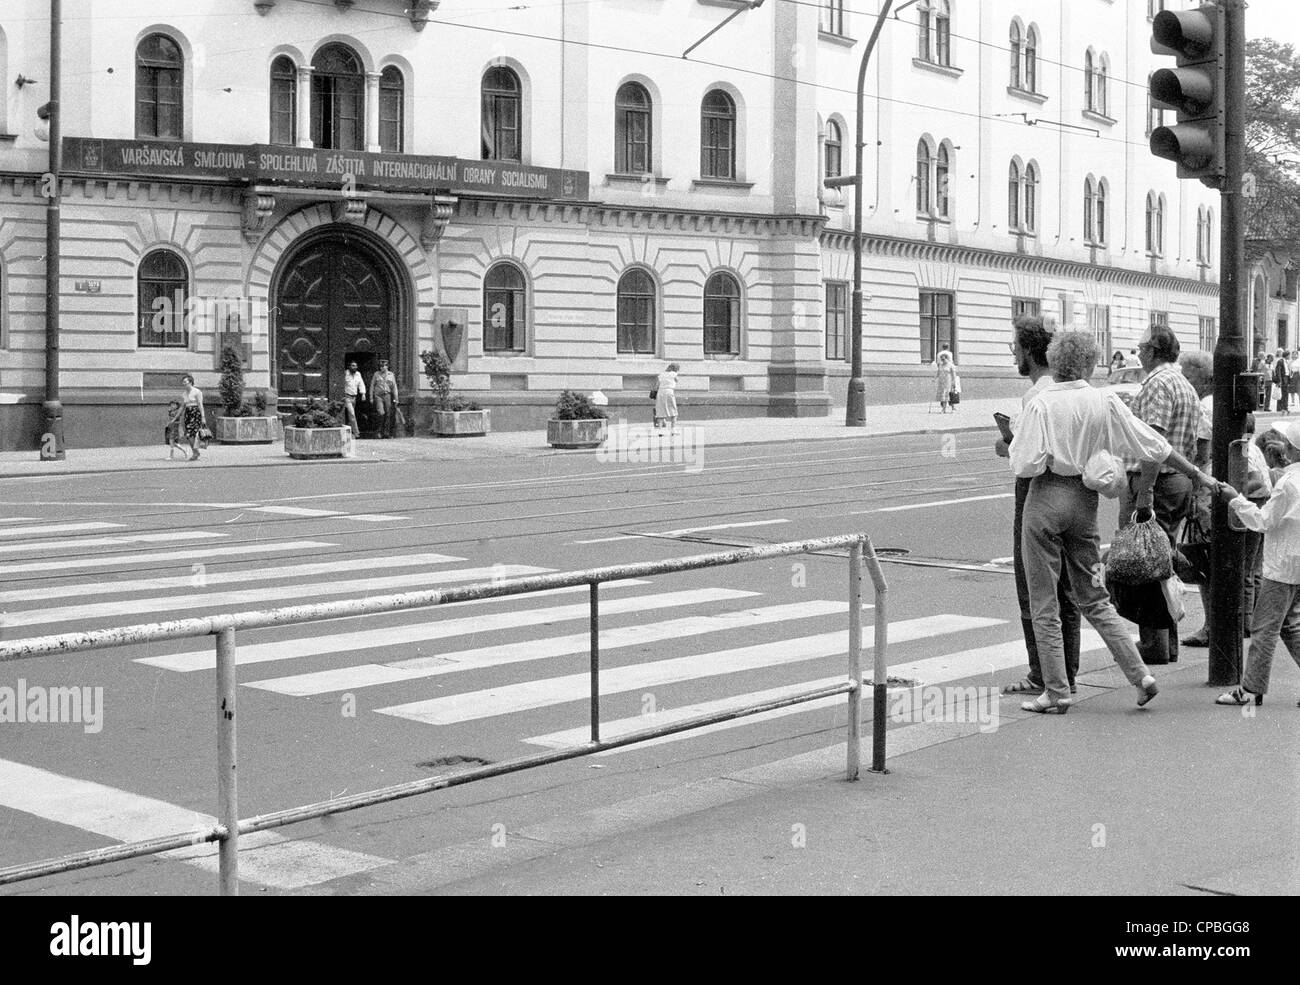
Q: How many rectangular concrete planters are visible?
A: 4